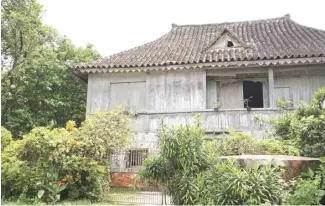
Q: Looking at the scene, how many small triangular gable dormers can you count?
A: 1